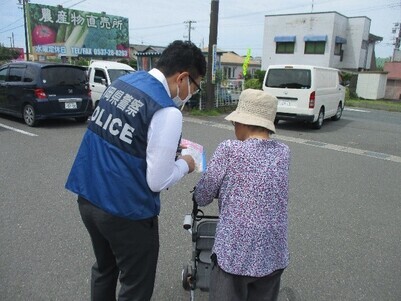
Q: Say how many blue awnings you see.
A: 3